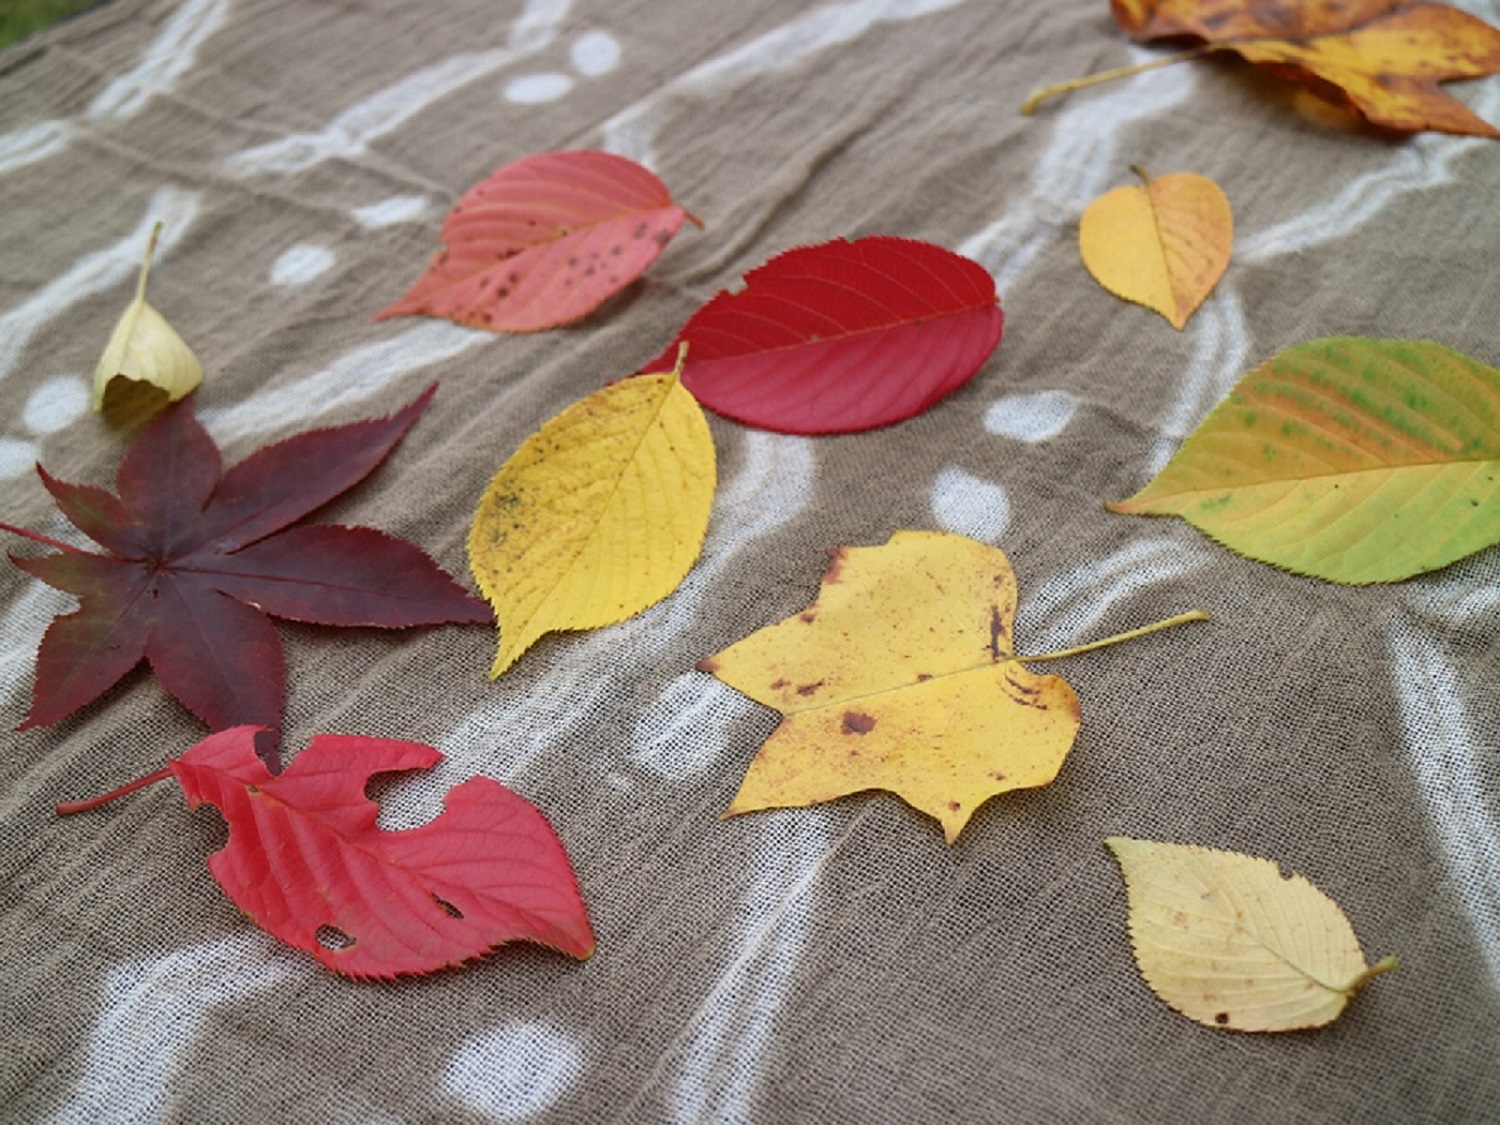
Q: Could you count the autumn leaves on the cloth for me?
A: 11